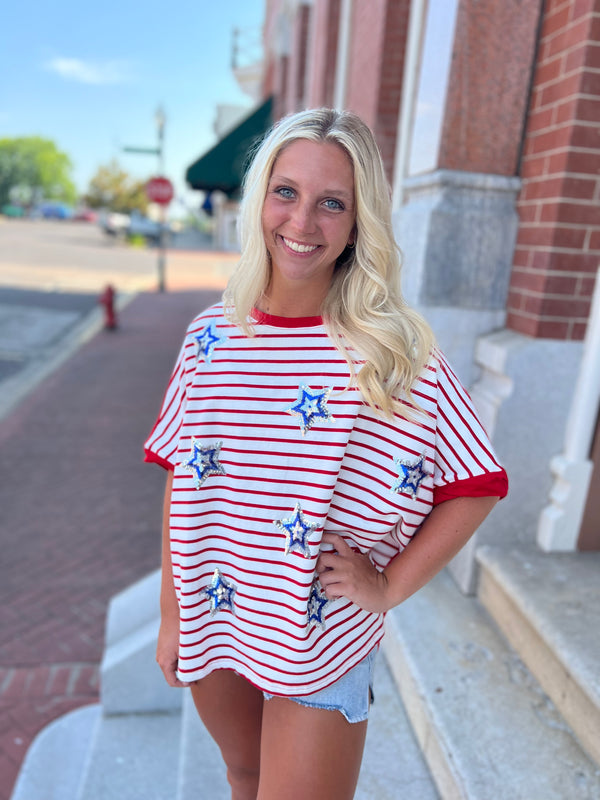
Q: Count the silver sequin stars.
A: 7